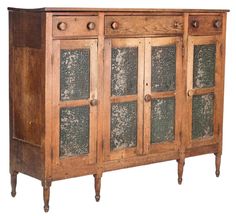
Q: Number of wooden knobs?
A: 9